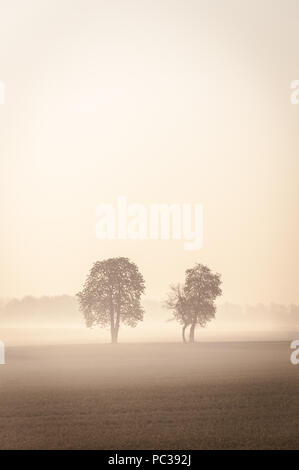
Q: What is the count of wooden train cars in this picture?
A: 0